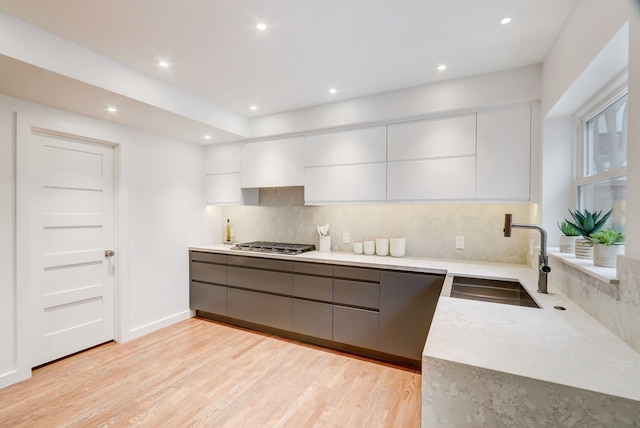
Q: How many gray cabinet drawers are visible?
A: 12